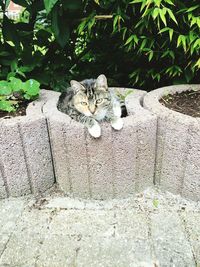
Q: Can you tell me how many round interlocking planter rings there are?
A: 3